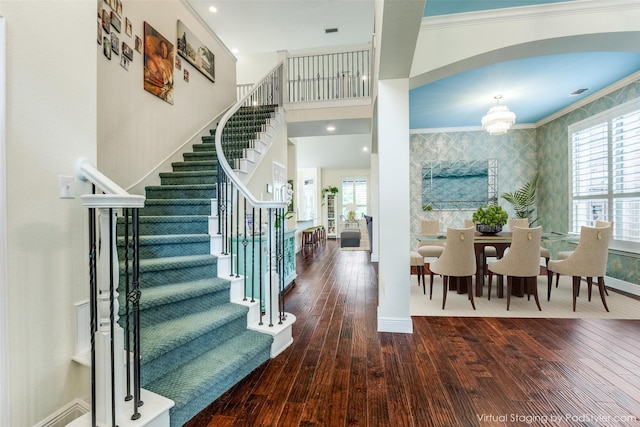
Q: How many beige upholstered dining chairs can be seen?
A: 8